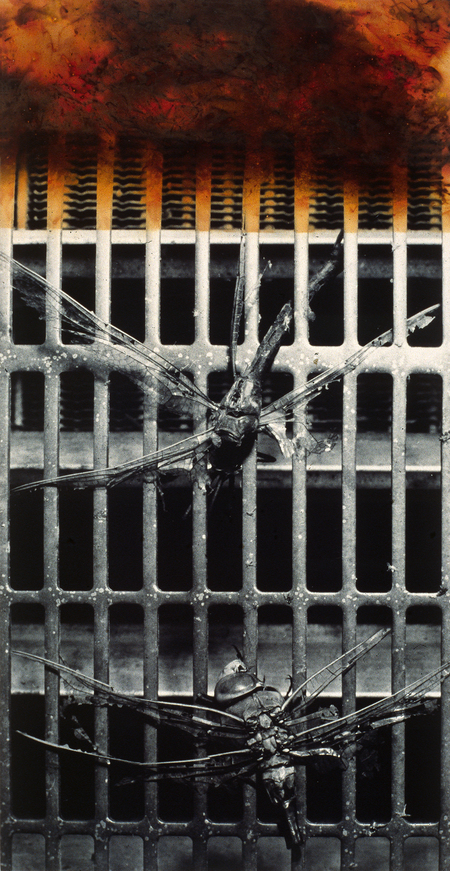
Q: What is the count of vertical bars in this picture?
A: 10